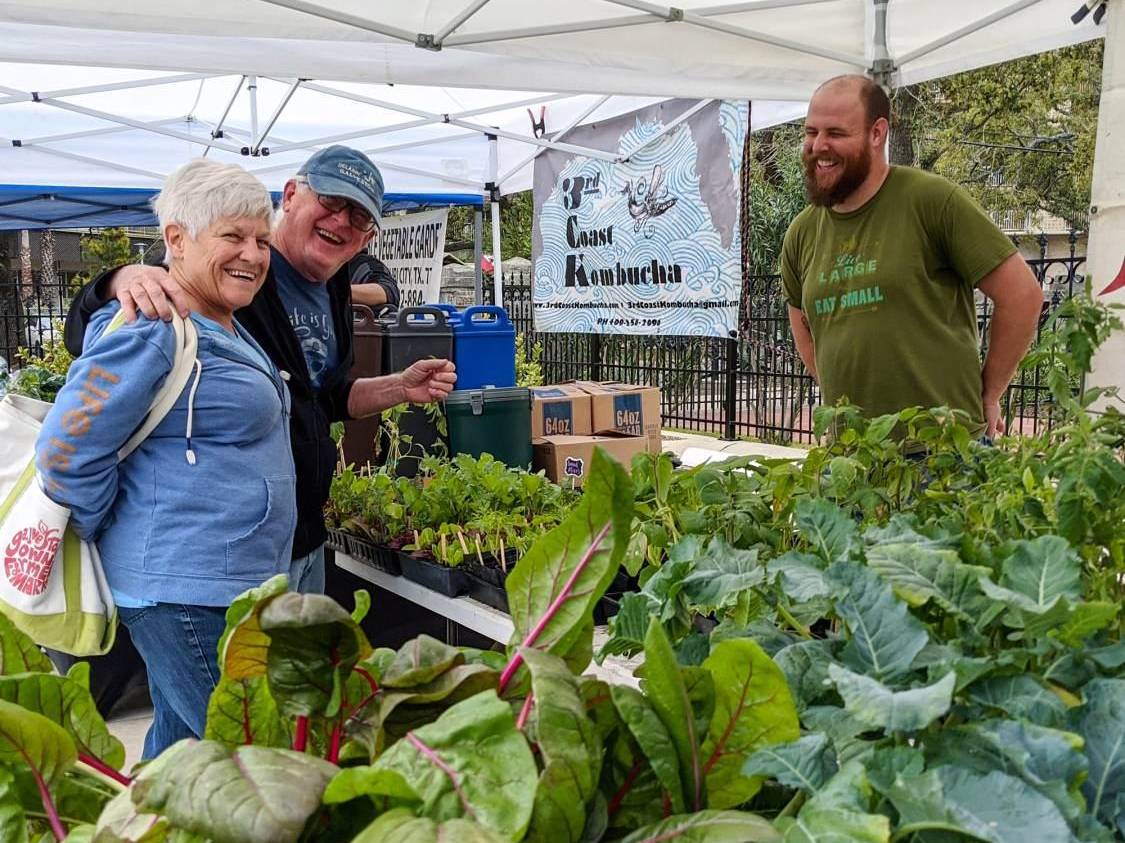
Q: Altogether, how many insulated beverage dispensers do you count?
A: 3